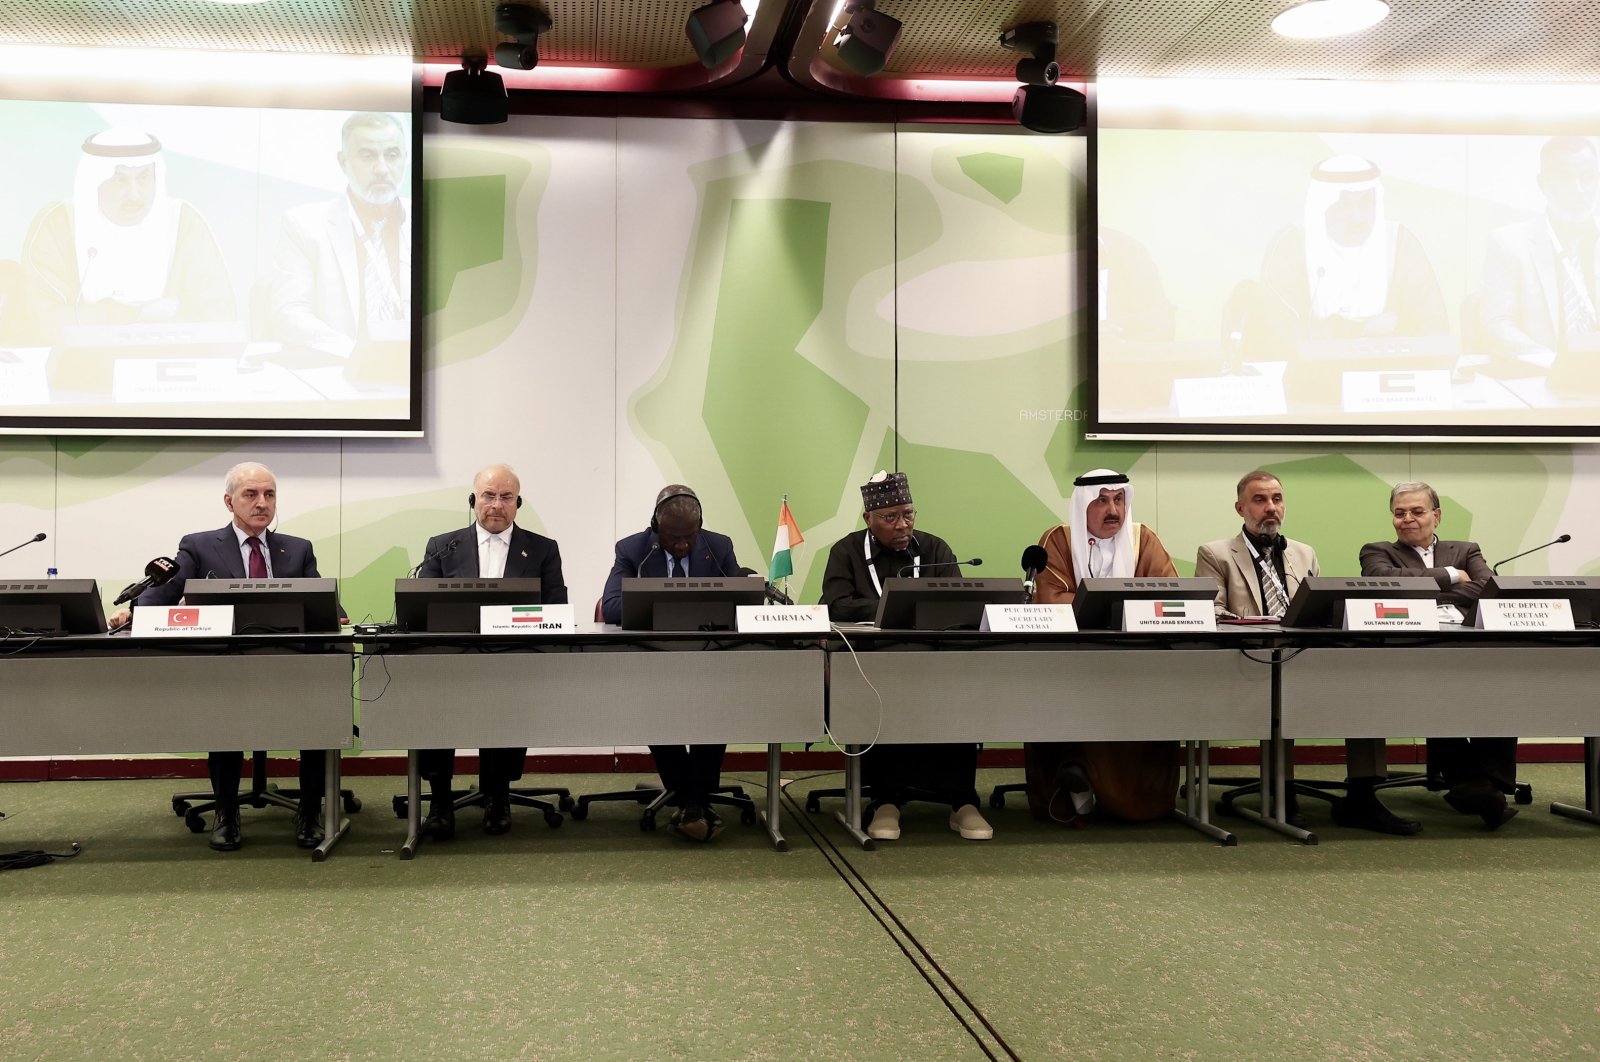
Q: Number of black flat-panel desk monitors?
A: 8